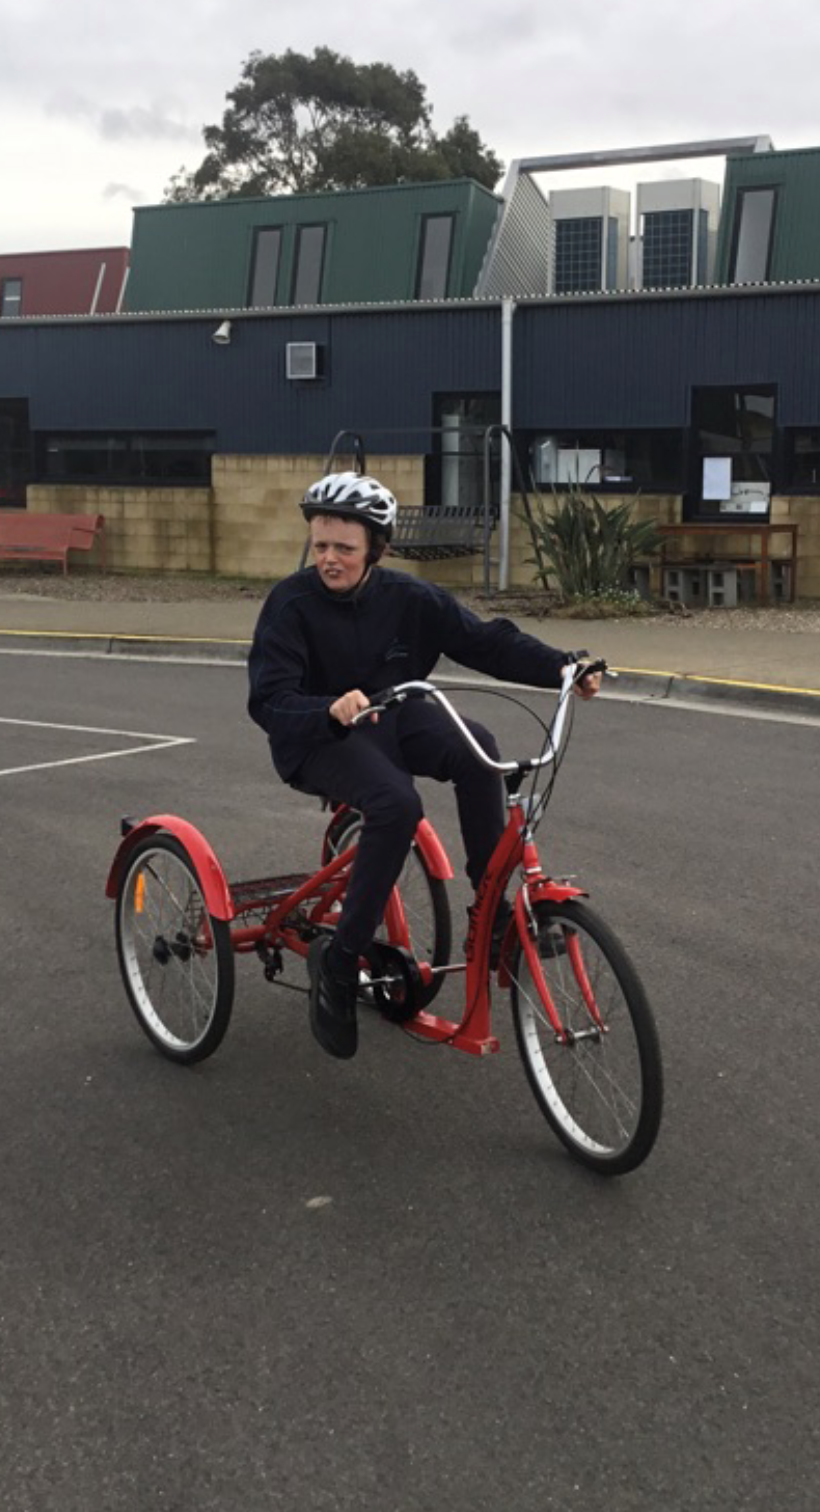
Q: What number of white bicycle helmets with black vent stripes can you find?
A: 1